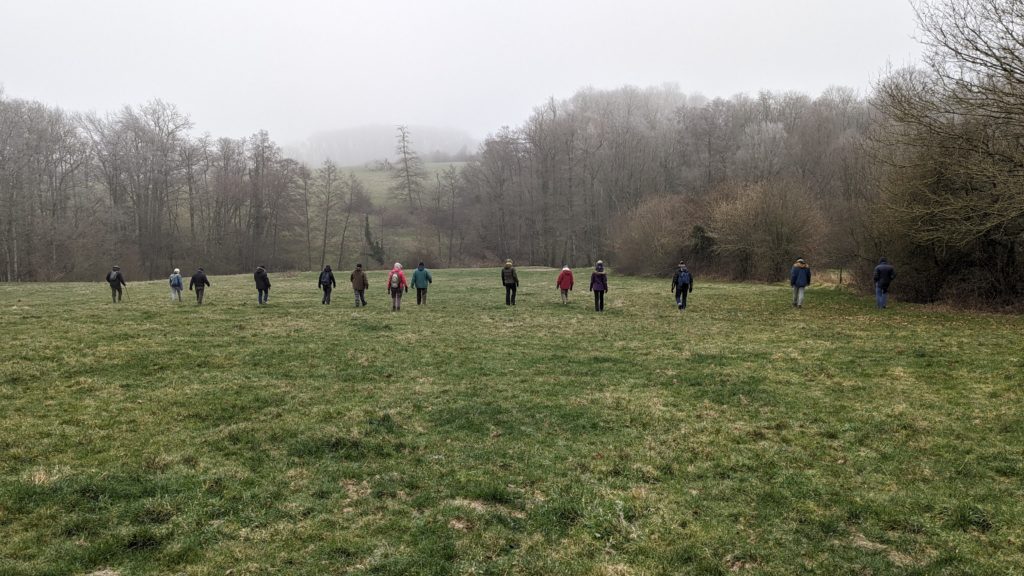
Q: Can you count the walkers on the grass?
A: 14